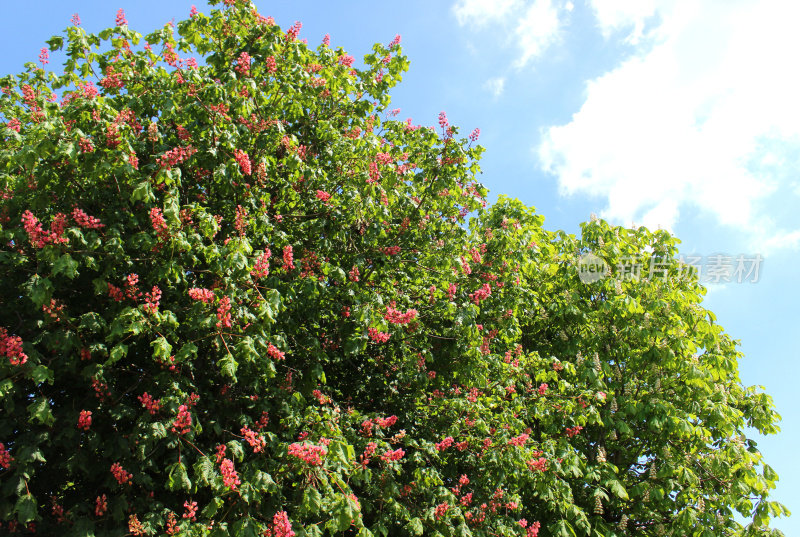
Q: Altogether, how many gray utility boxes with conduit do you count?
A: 0